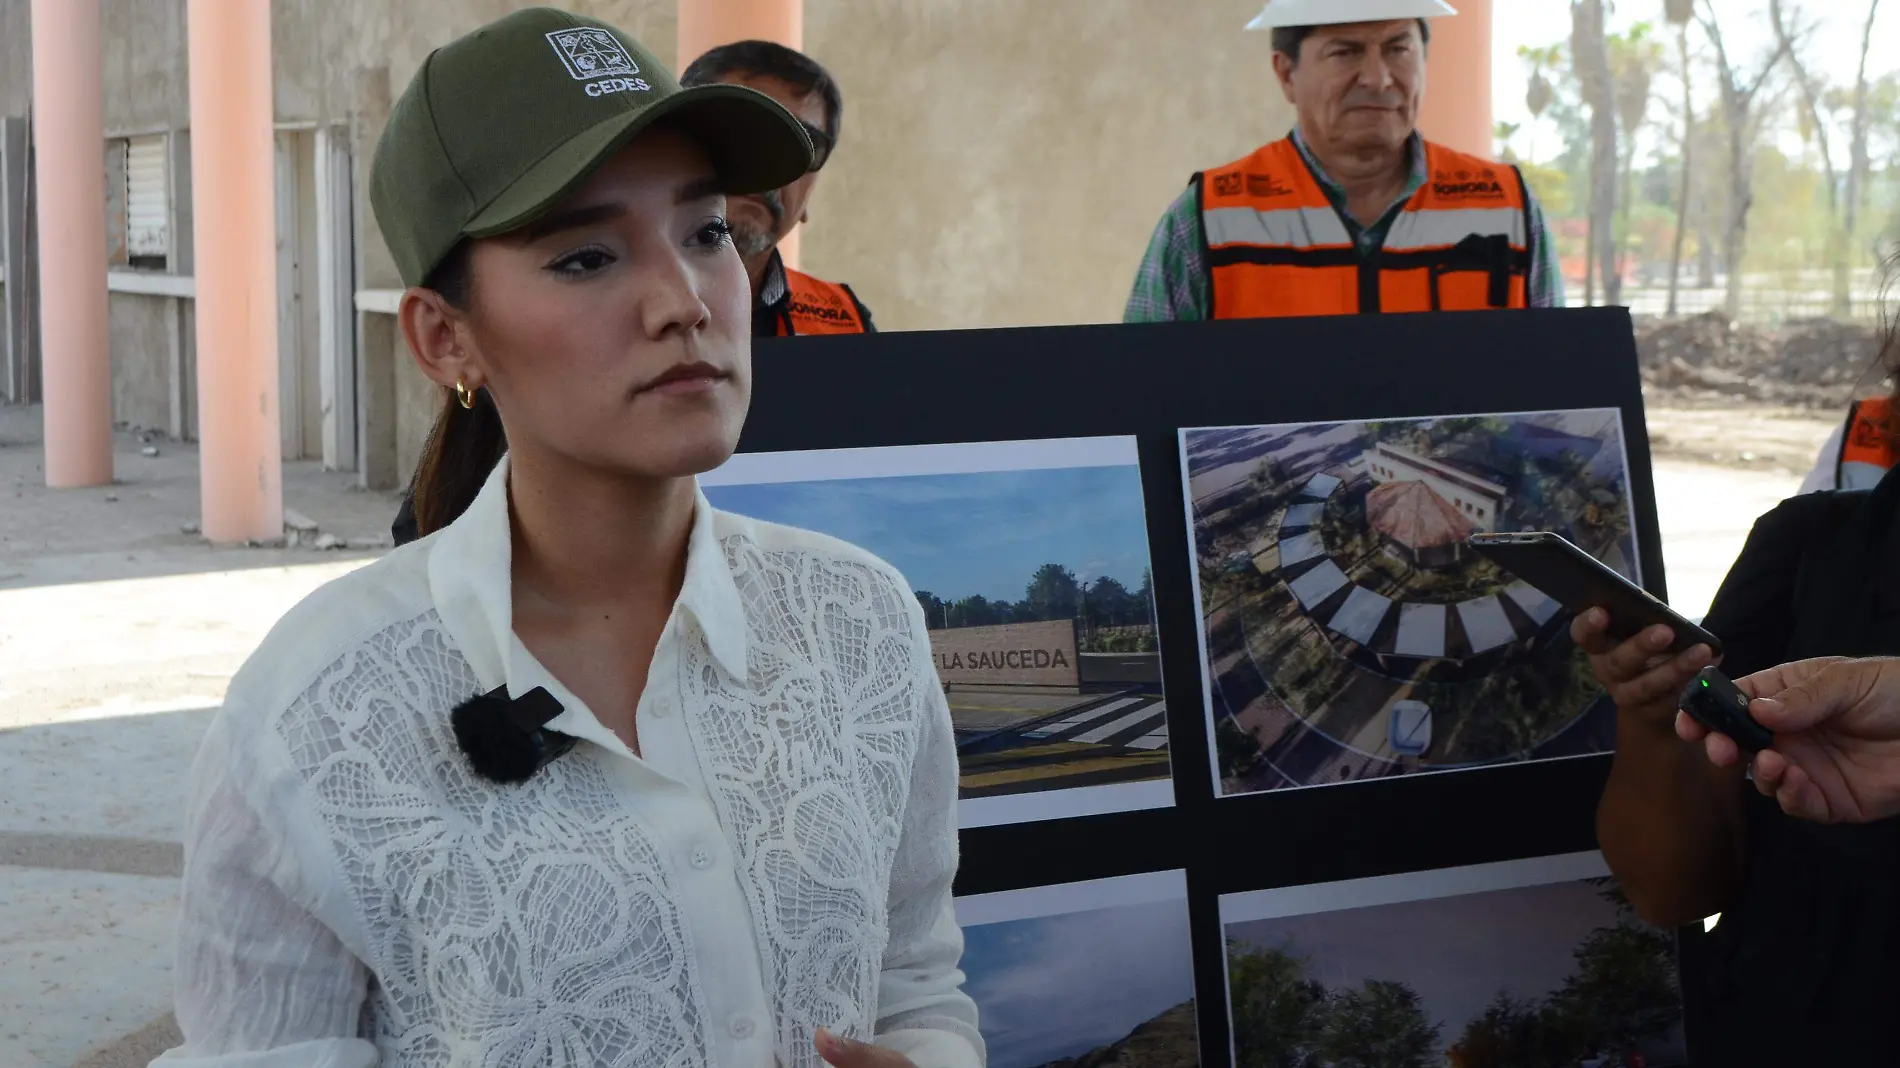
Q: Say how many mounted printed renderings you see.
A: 4